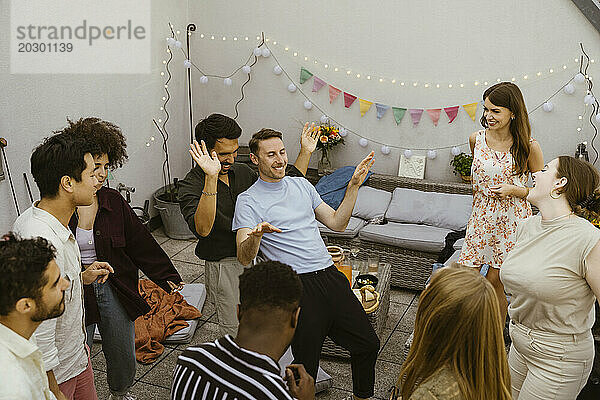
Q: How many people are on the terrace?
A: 9